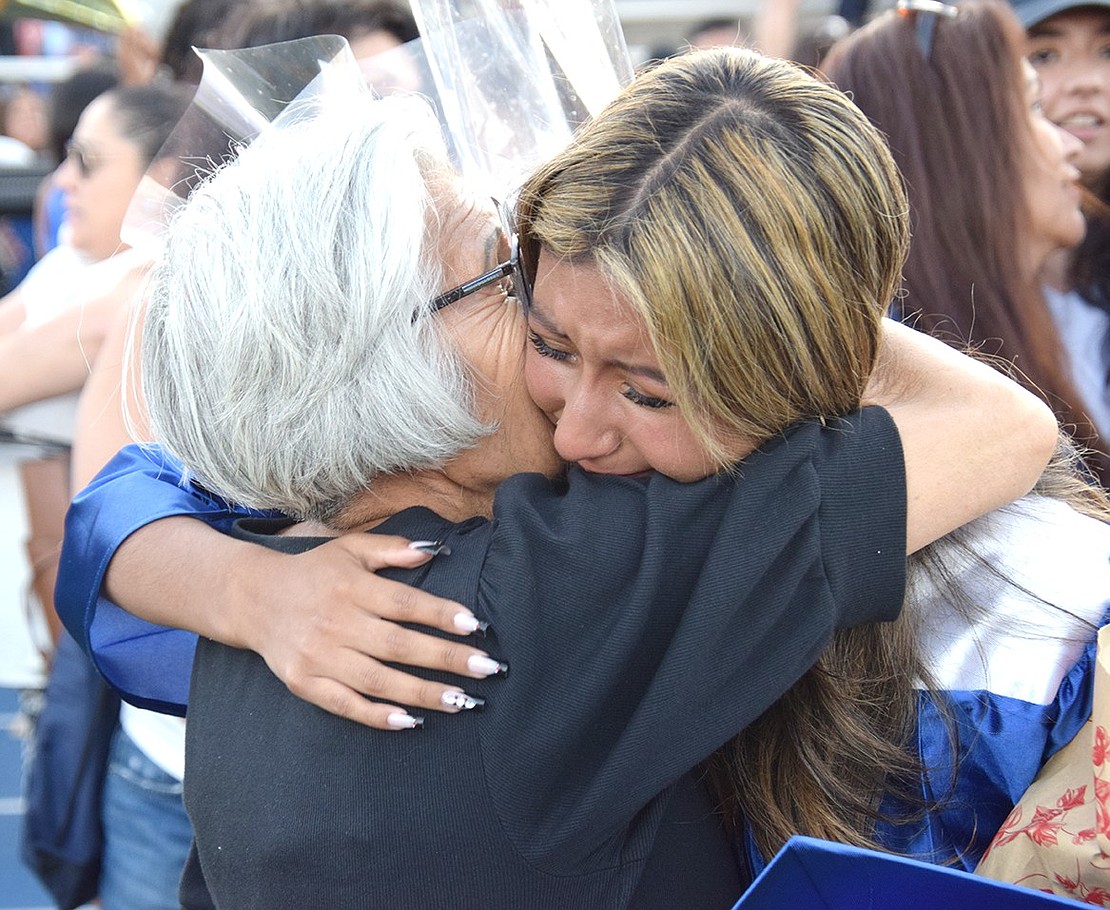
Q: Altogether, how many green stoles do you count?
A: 0